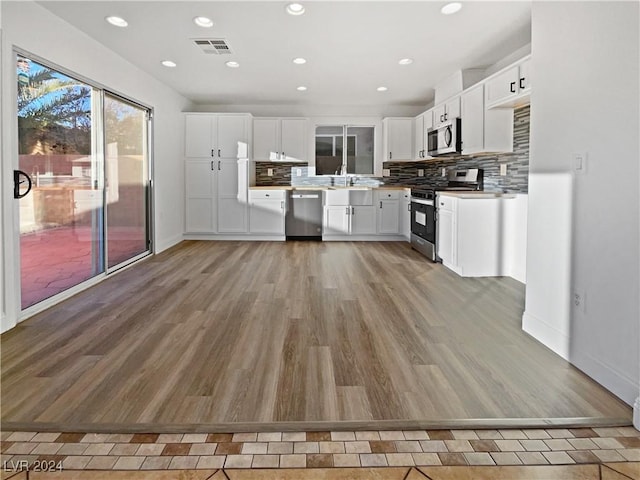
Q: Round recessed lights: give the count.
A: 10